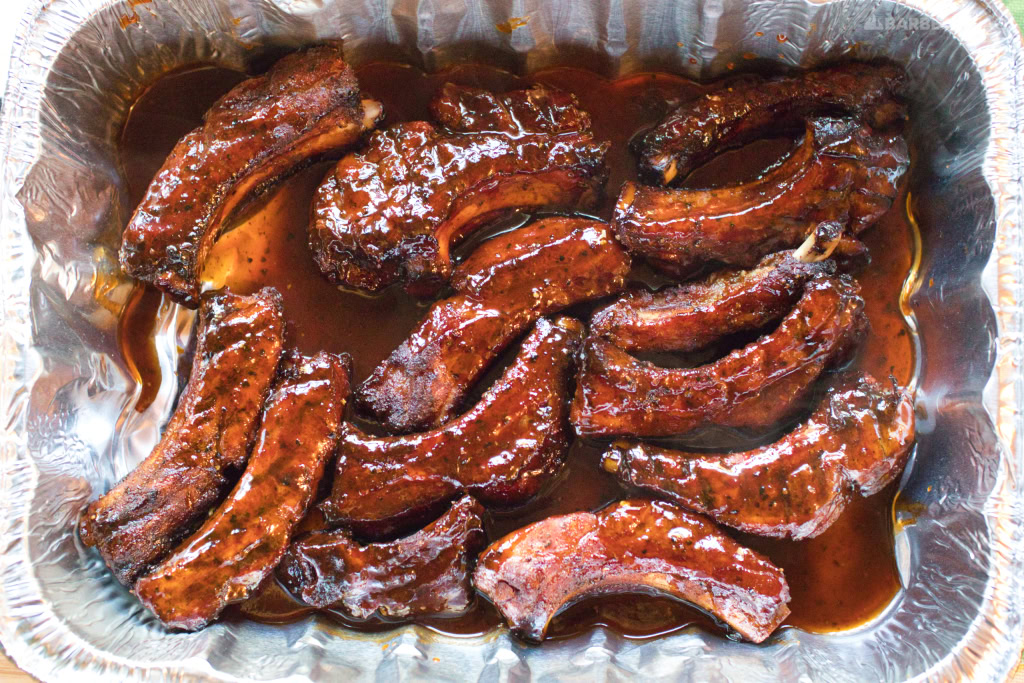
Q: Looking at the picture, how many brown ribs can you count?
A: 13